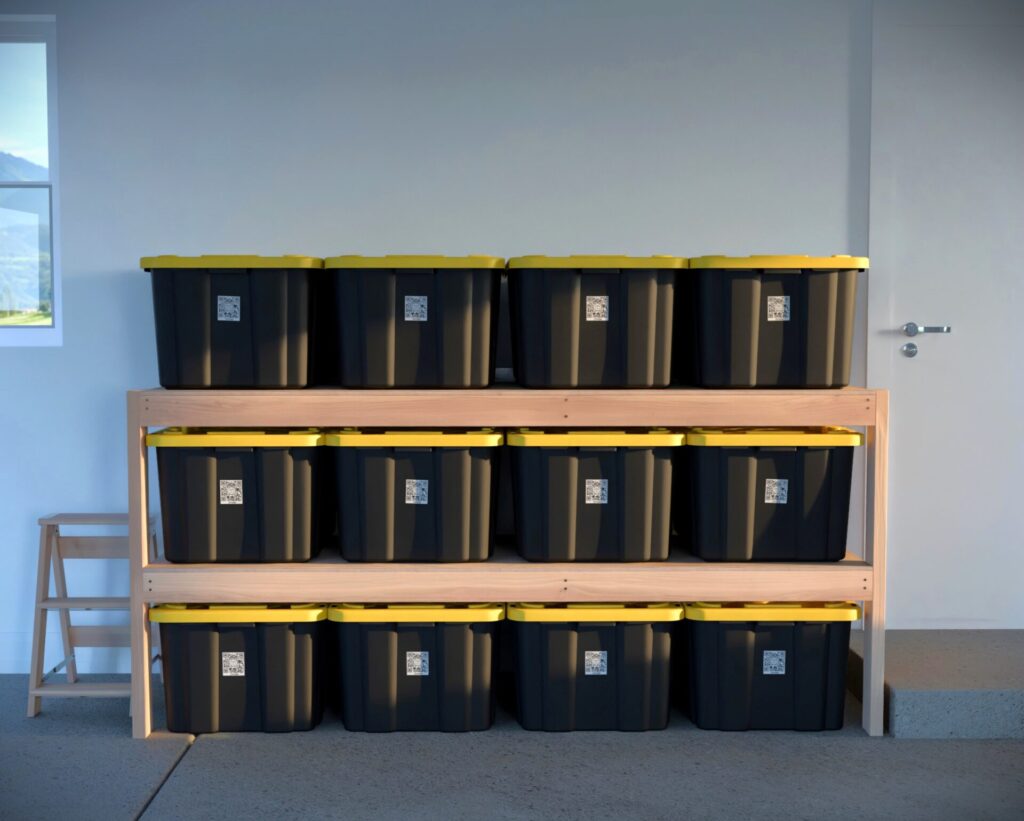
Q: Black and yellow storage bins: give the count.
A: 12